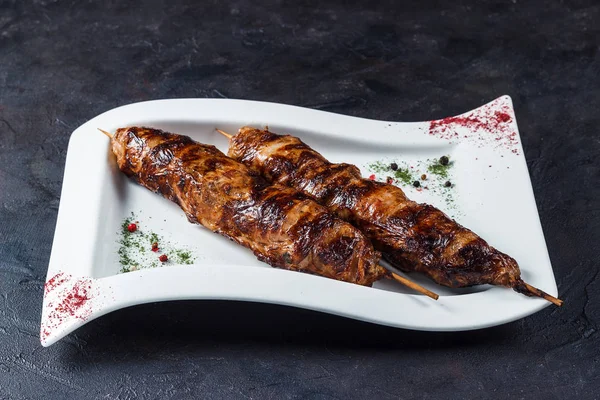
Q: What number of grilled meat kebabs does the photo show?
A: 2